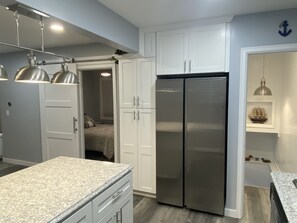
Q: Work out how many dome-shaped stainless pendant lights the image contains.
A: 4